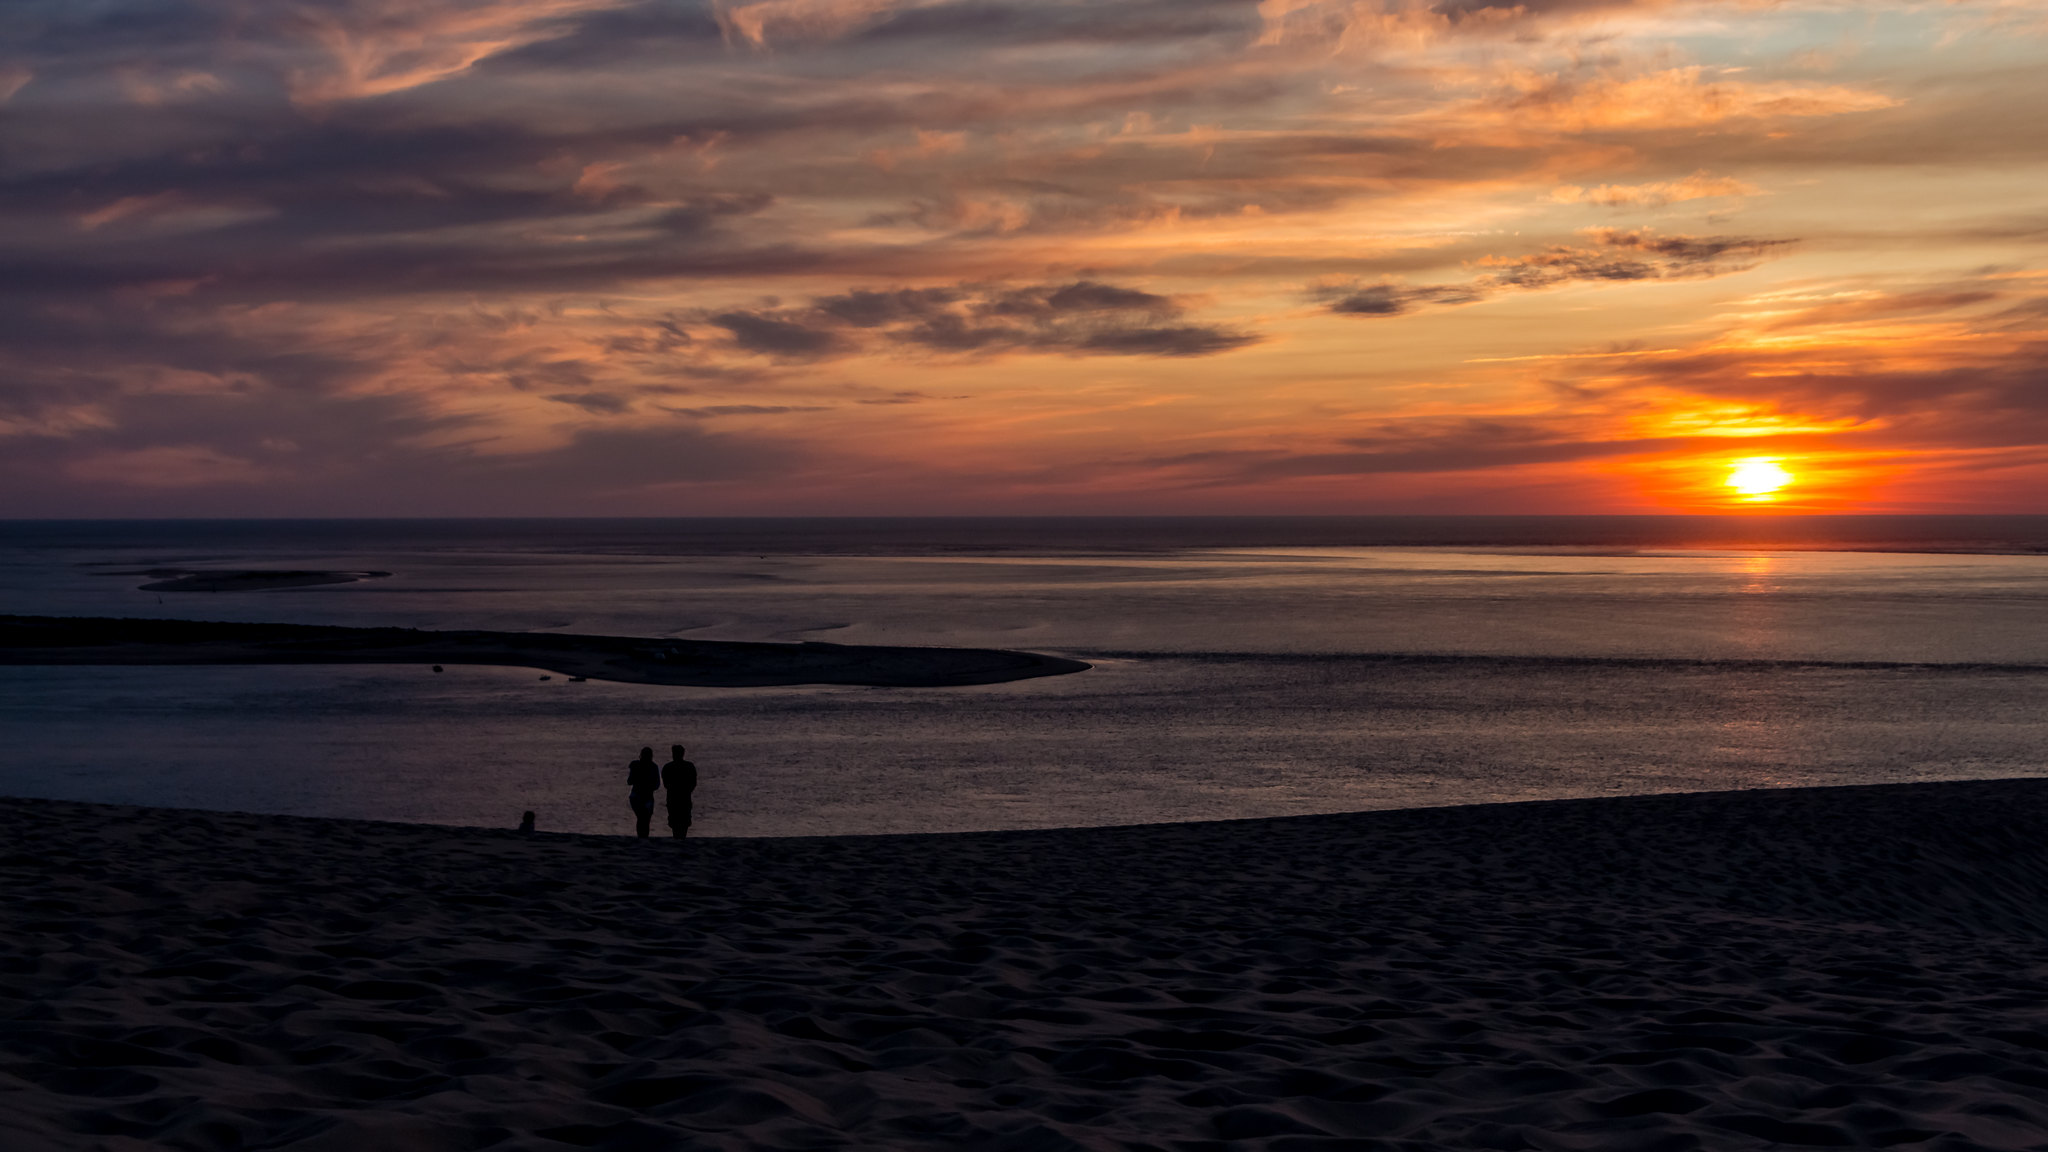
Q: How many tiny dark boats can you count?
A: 3